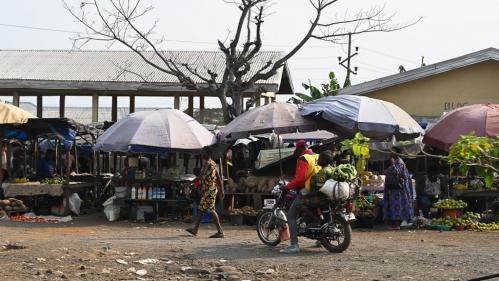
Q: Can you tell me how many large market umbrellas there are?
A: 5